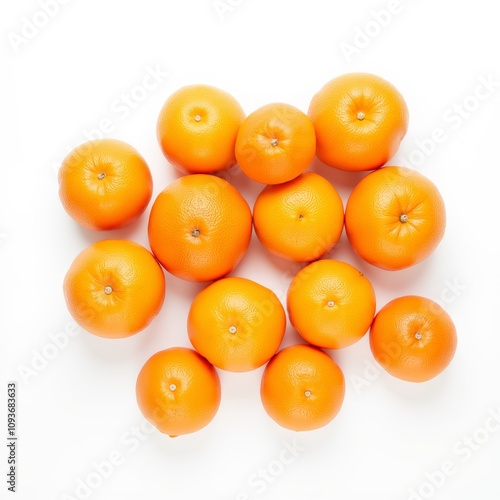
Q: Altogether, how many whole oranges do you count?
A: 13